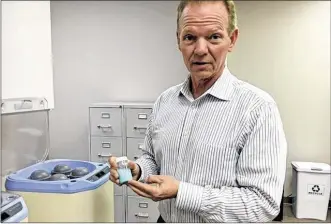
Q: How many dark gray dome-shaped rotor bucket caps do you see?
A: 4